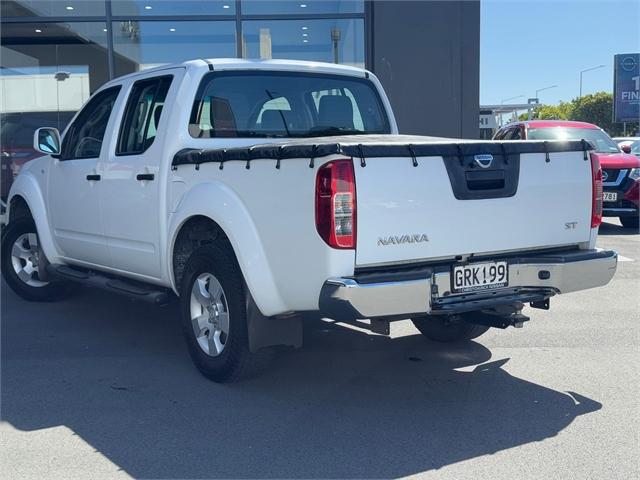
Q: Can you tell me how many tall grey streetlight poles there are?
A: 3